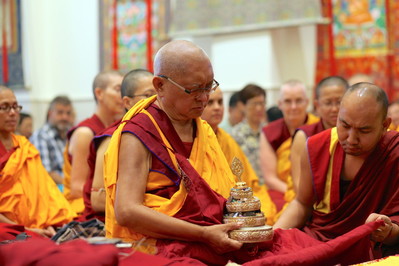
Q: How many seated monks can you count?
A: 8